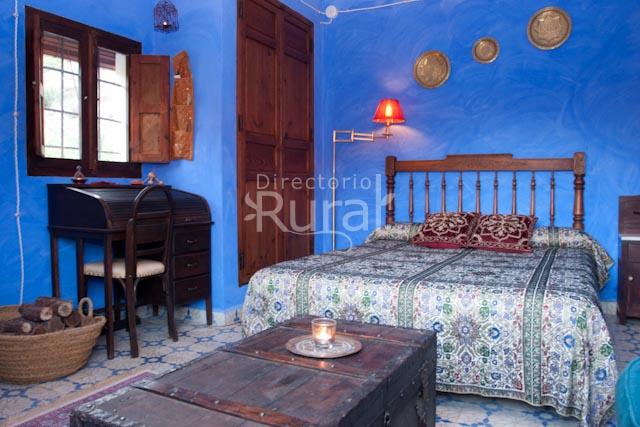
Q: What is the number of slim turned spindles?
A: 9